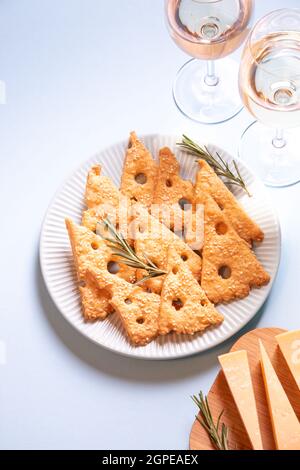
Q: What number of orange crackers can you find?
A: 9